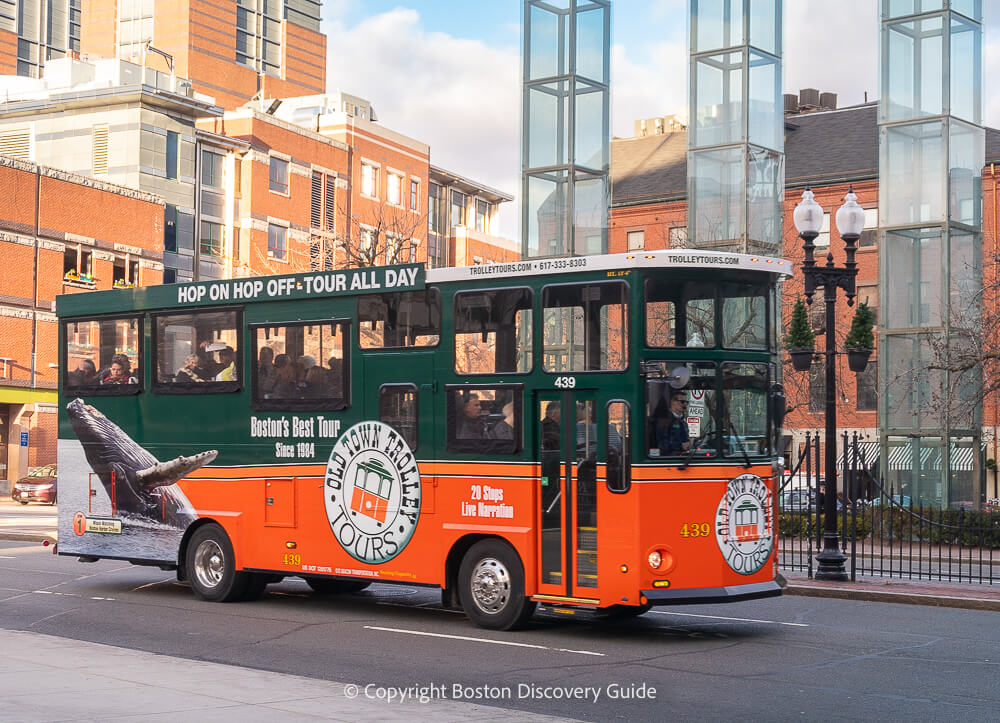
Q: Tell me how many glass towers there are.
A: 3